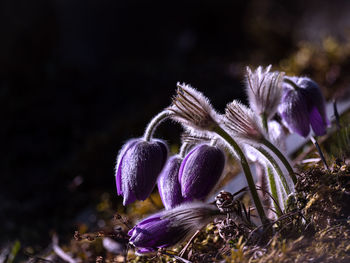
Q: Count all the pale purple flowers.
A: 5